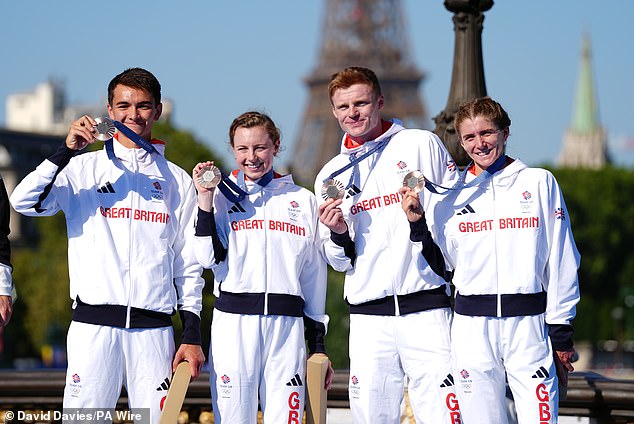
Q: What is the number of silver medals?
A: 4